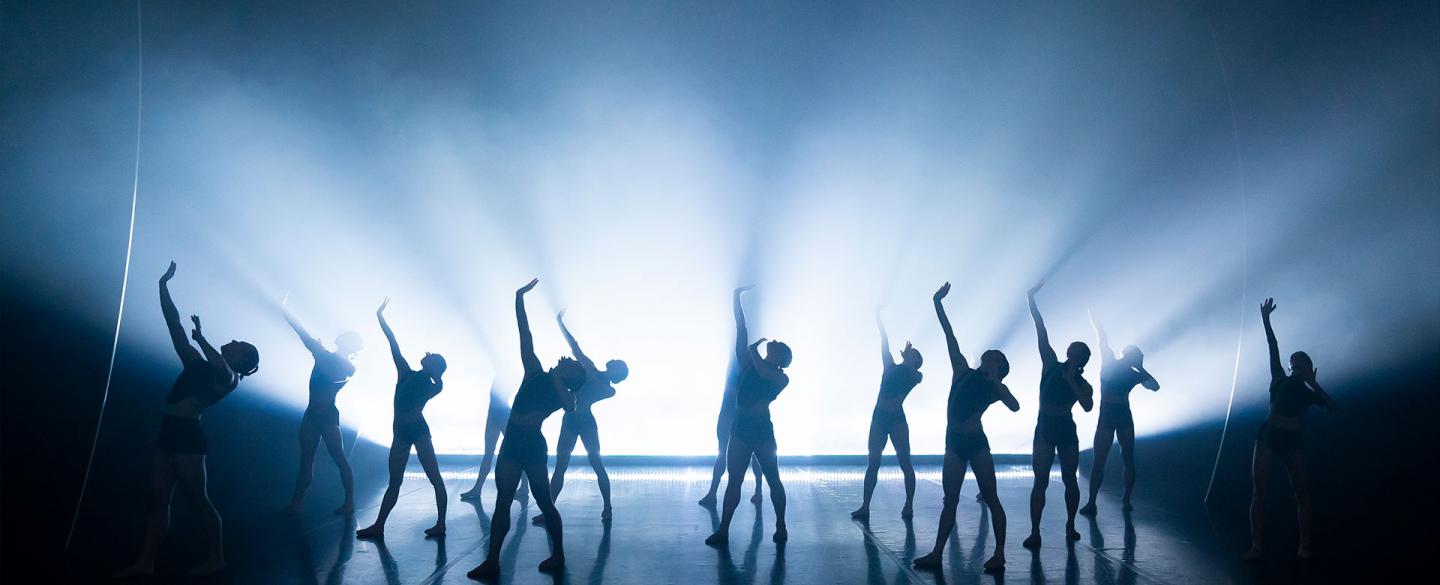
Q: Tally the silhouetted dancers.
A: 13